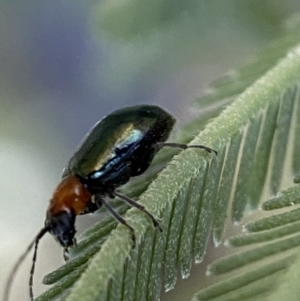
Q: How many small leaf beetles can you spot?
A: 1